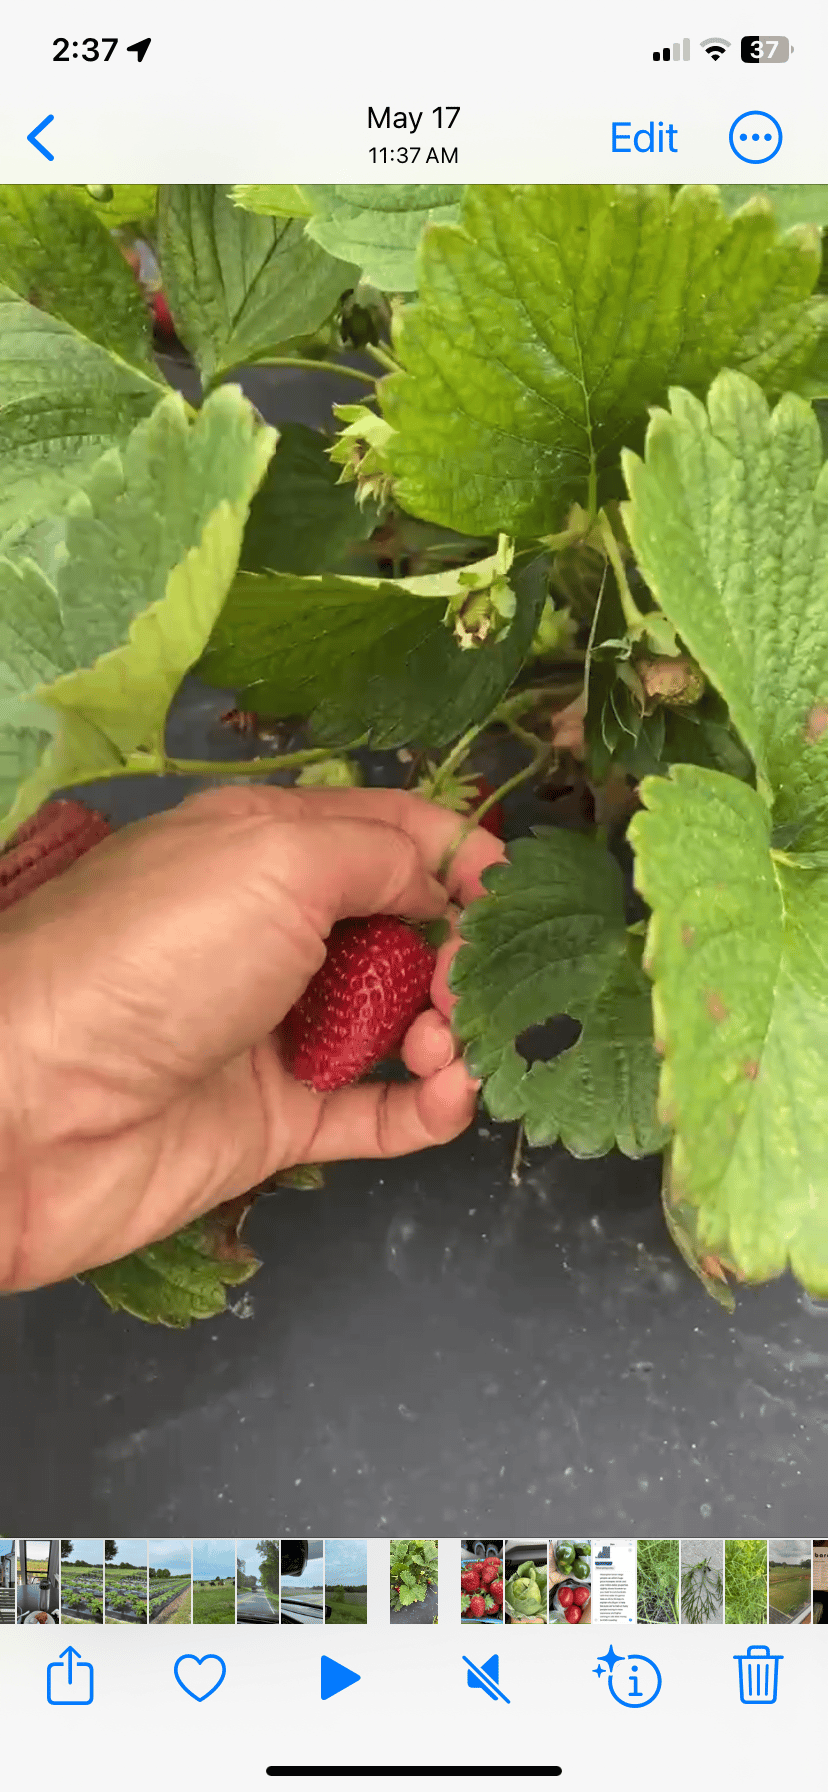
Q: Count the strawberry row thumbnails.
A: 3